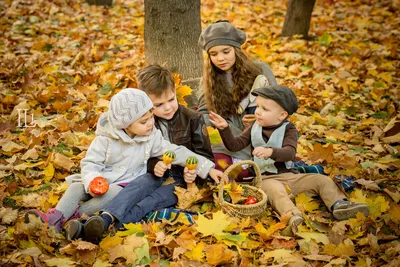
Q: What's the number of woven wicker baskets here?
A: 1